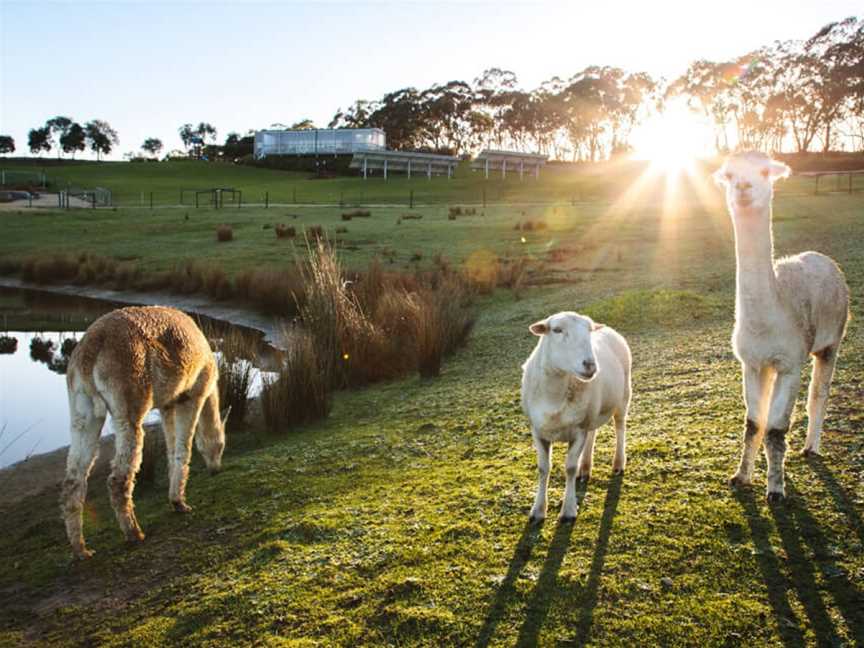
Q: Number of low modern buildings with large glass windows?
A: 1